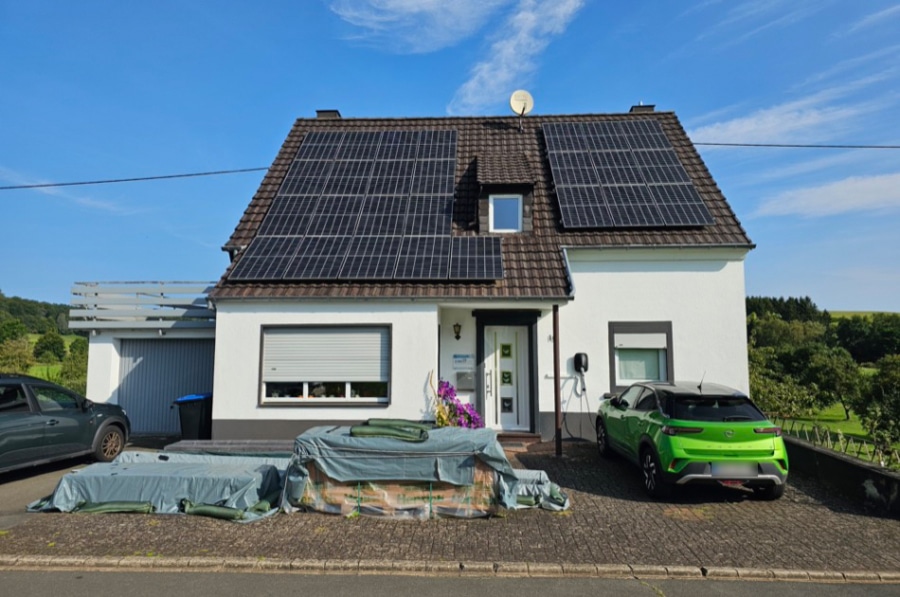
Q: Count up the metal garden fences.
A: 1